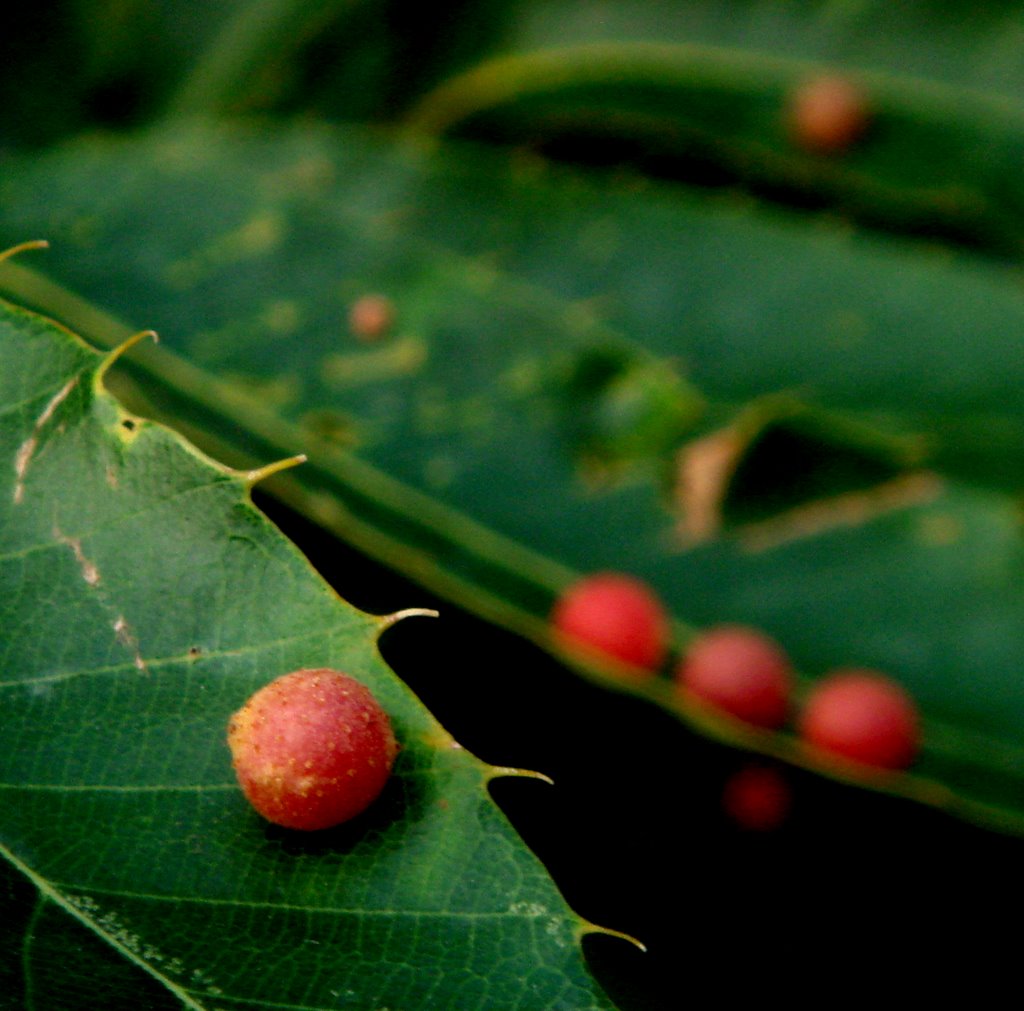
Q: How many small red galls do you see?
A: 7